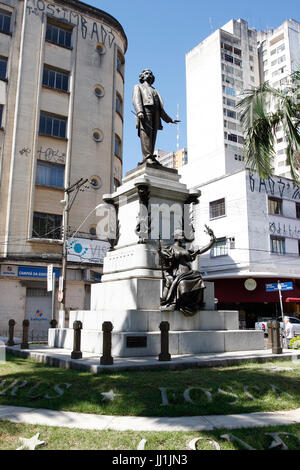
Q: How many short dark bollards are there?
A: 8